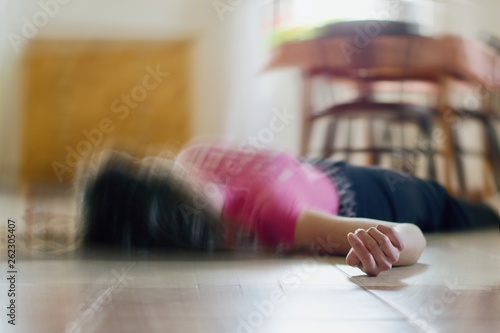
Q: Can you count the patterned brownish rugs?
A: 1